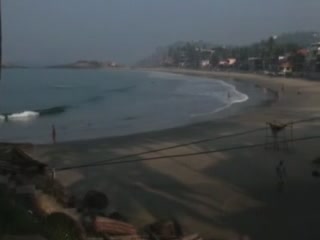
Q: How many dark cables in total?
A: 2